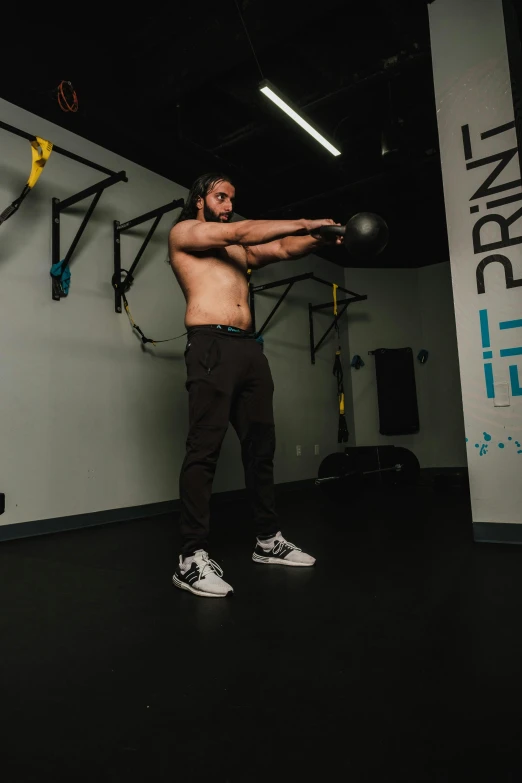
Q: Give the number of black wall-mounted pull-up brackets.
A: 4